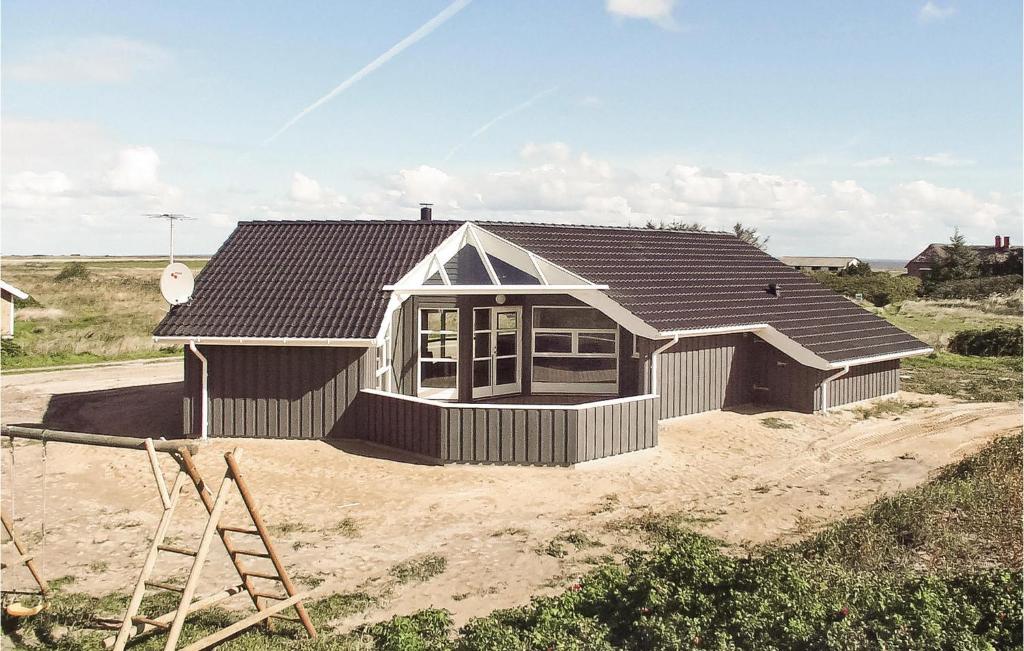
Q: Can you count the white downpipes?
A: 3